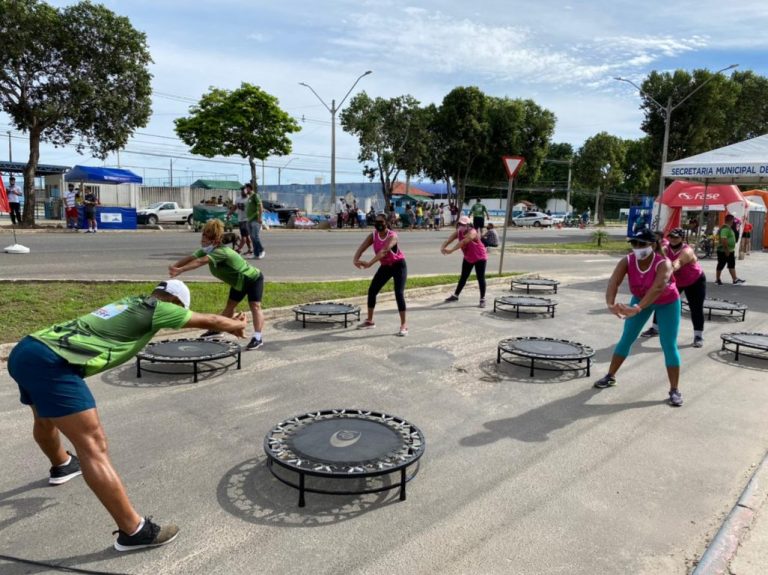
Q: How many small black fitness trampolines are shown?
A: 8